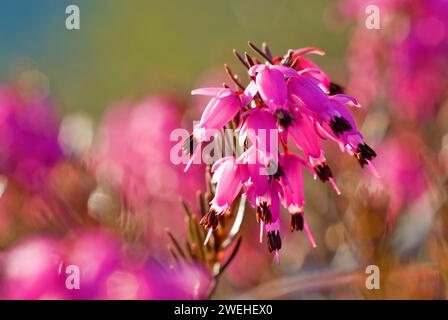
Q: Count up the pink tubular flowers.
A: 11